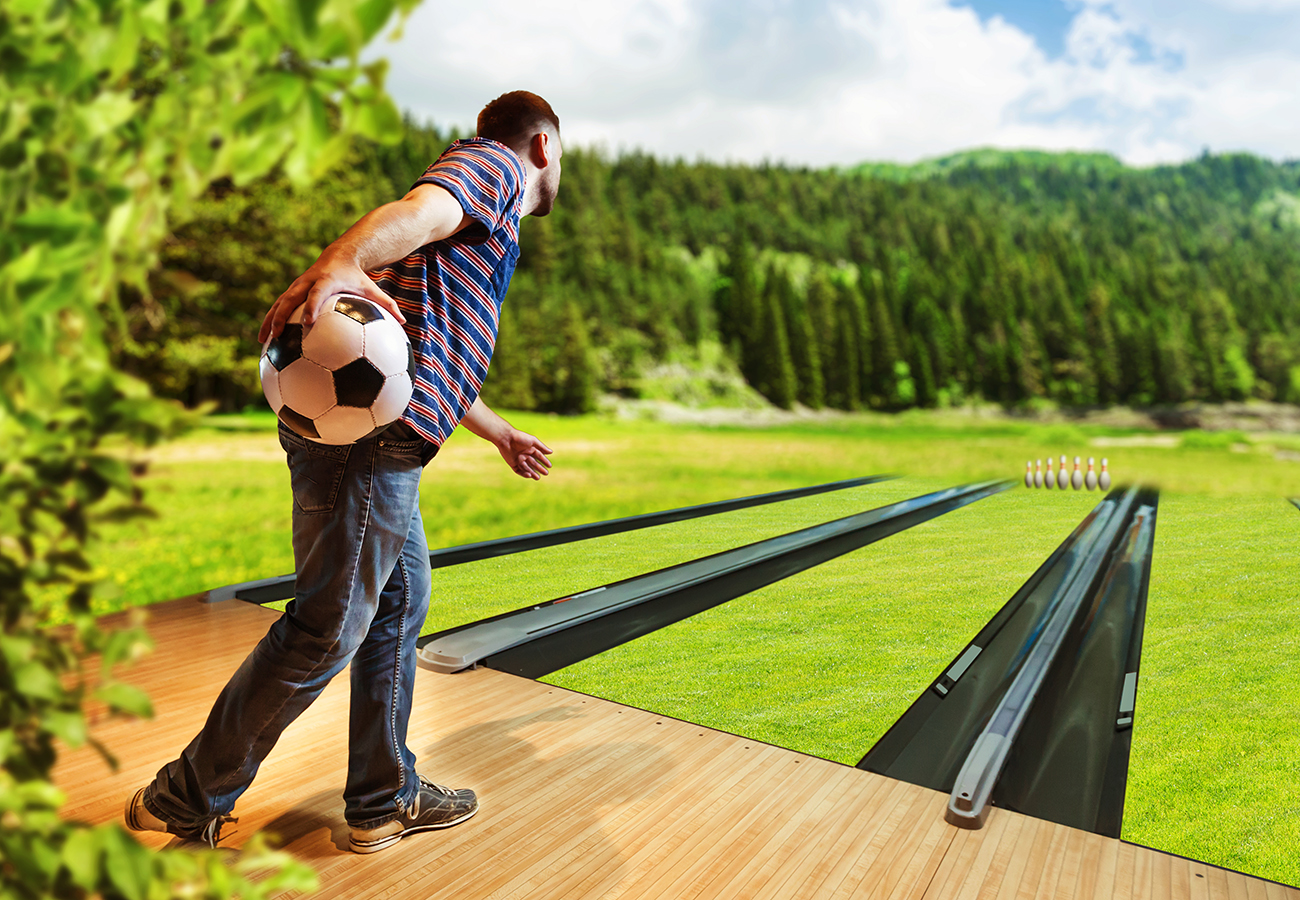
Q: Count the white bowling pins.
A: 7